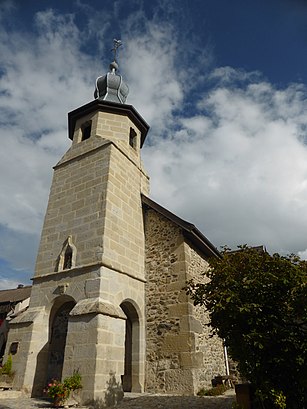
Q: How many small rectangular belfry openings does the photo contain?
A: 2